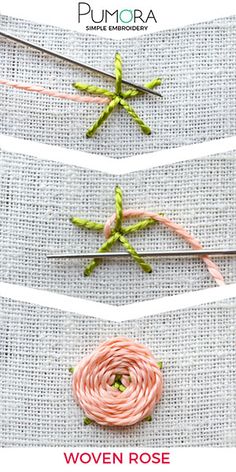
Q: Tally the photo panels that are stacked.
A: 3